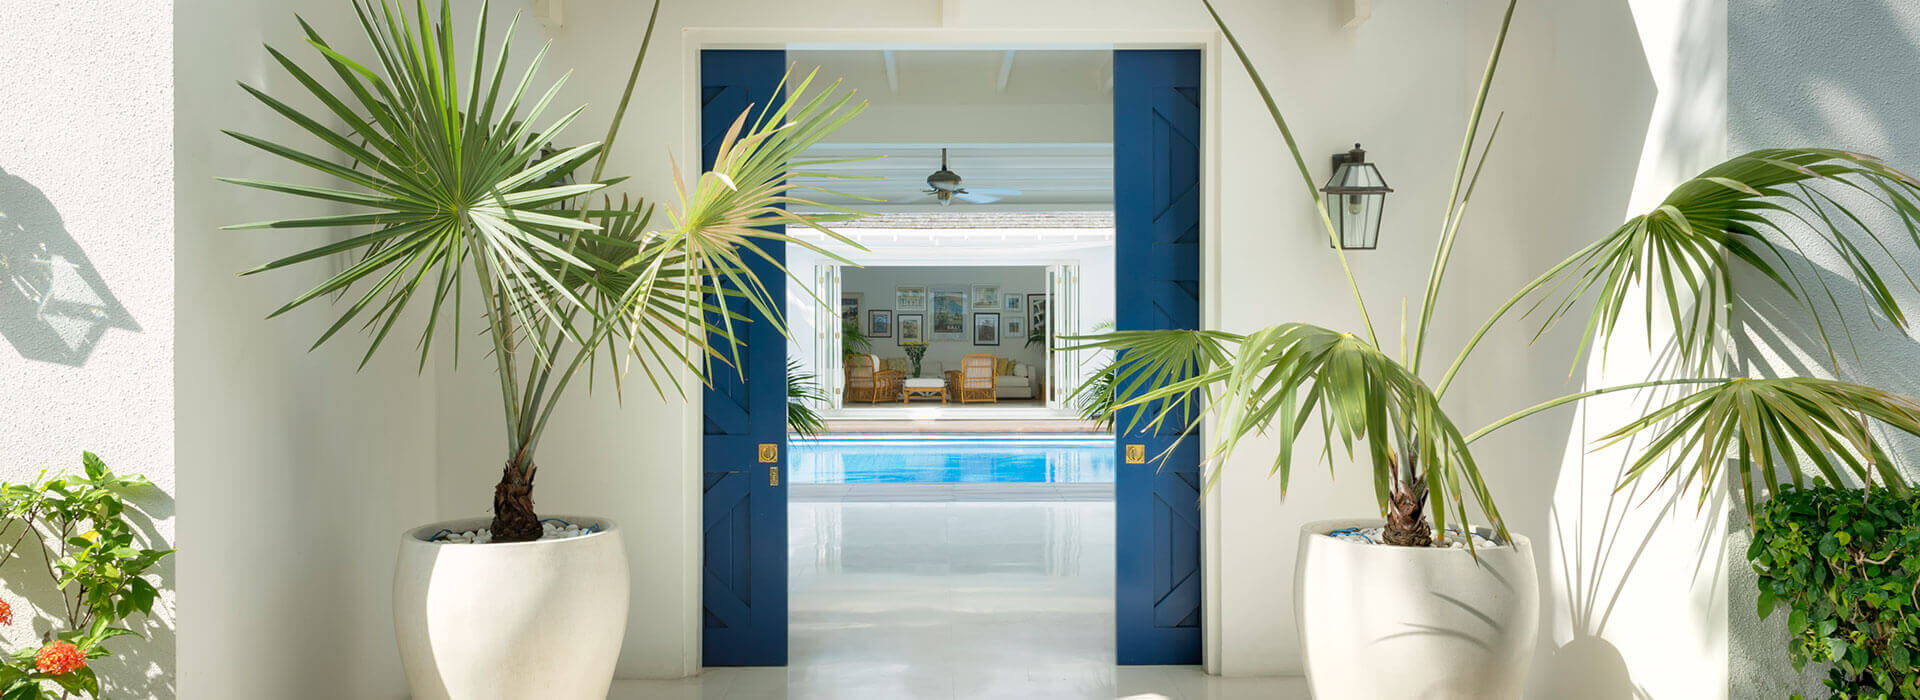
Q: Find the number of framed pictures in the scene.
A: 10